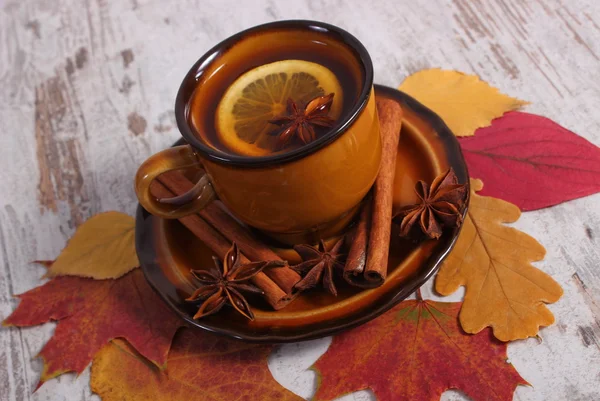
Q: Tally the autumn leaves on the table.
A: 7